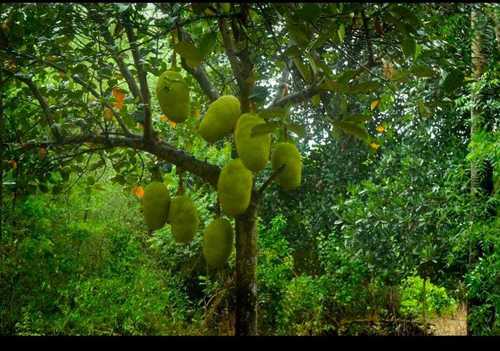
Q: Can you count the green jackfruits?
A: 8